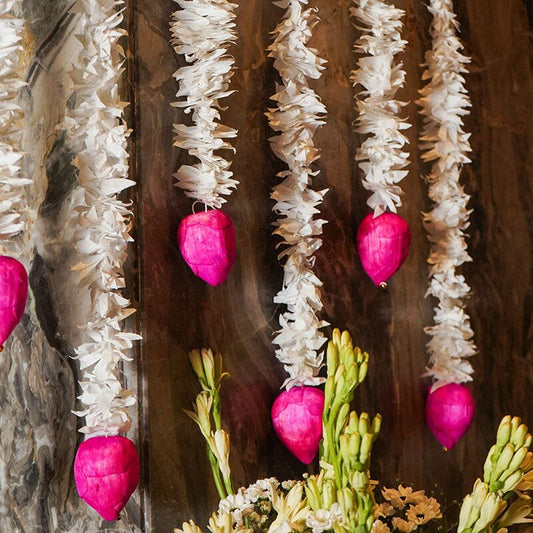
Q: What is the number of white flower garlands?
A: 6